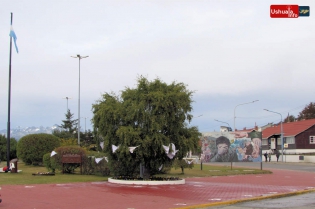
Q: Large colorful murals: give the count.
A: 1